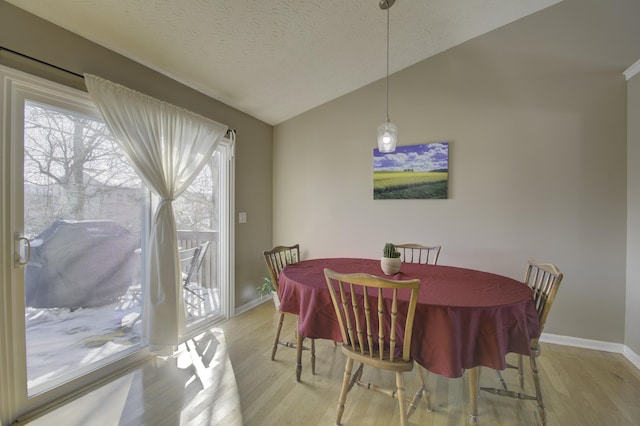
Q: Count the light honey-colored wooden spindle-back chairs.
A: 4